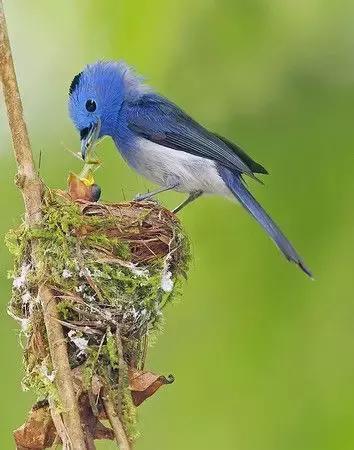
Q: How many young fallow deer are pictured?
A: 0